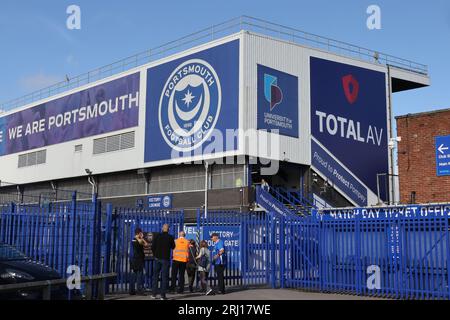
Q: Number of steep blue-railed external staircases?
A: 1